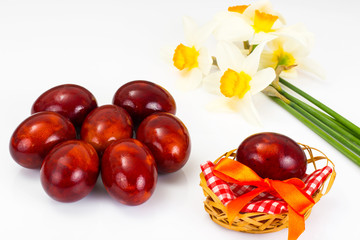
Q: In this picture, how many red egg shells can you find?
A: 8